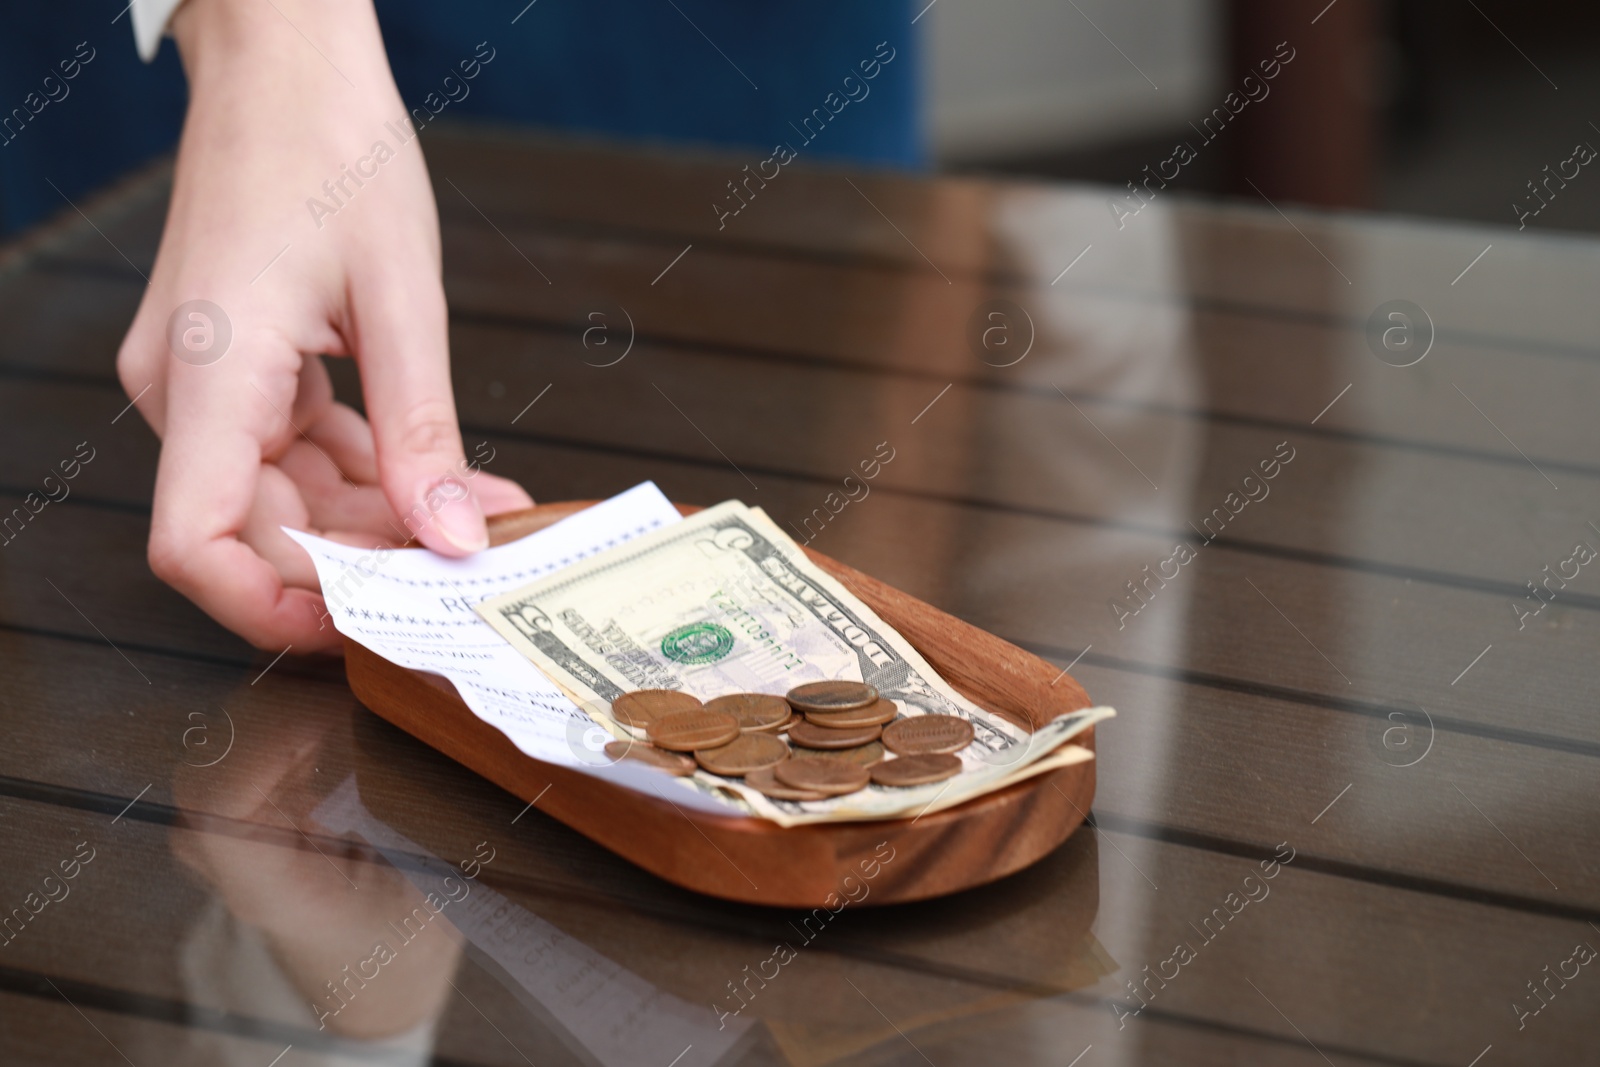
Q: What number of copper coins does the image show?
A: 14